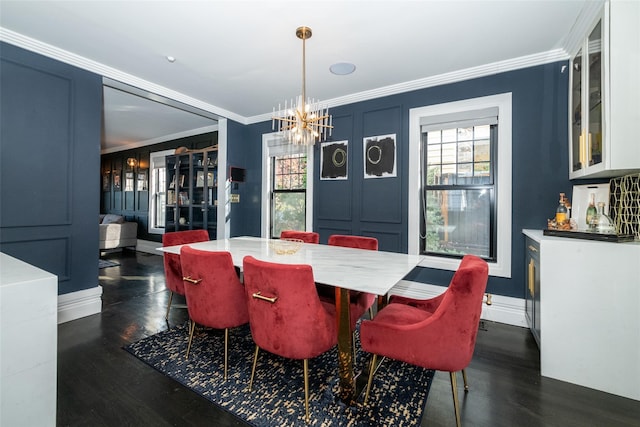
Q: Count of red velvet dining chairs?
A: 6